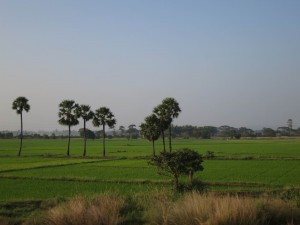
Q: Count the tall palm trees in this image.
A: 7